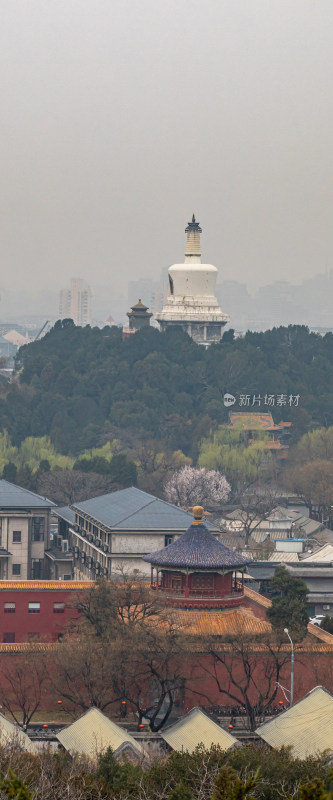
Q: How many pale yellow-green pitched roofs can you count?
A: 4